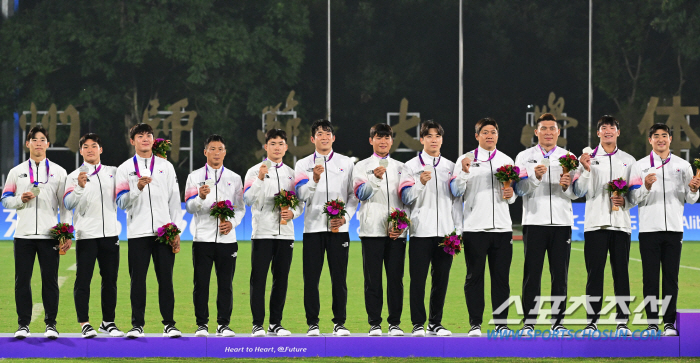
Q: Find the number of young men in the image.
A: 12